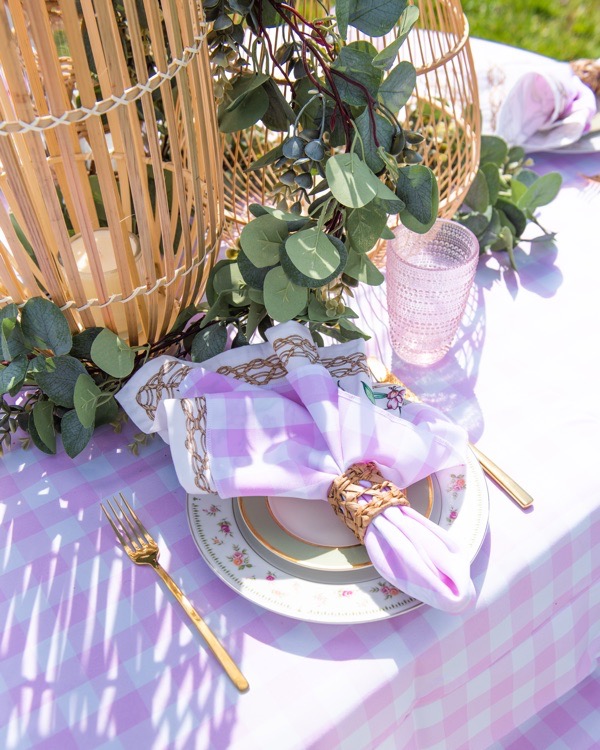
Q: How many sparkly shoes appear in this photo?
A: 0